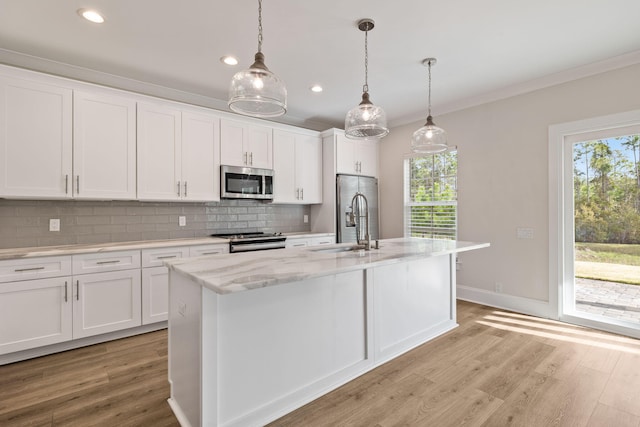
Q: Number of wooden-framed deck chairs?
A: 0